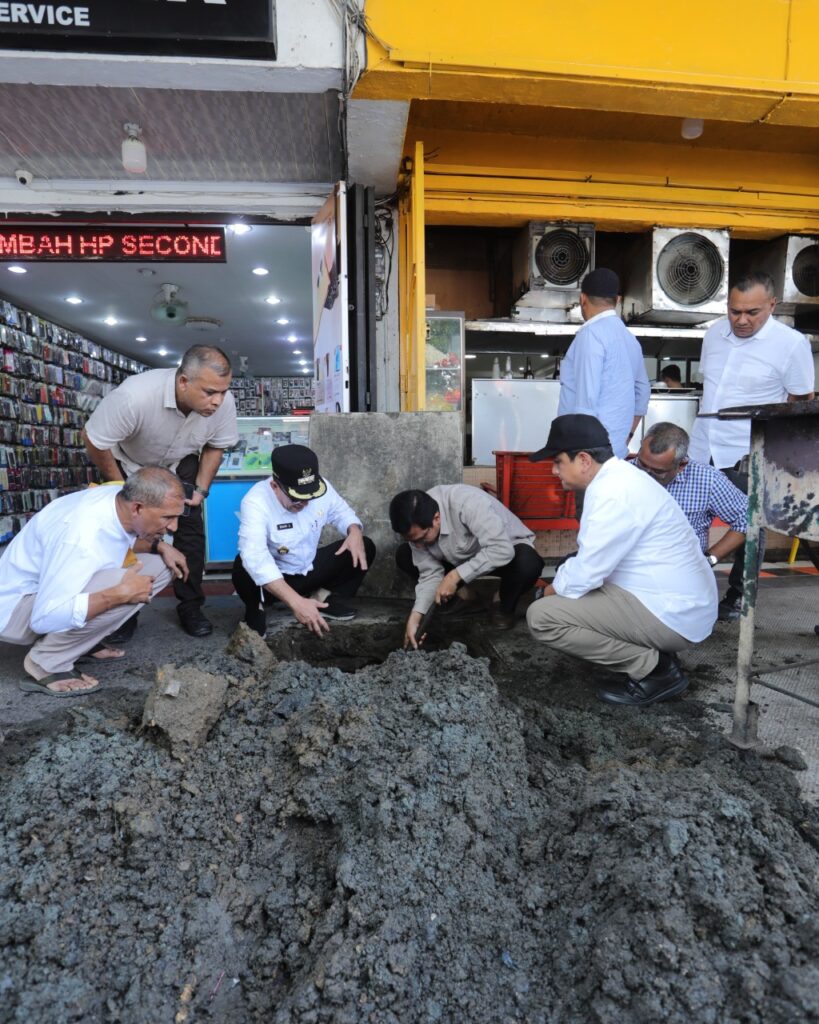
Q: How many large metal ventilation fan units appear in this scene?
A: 3